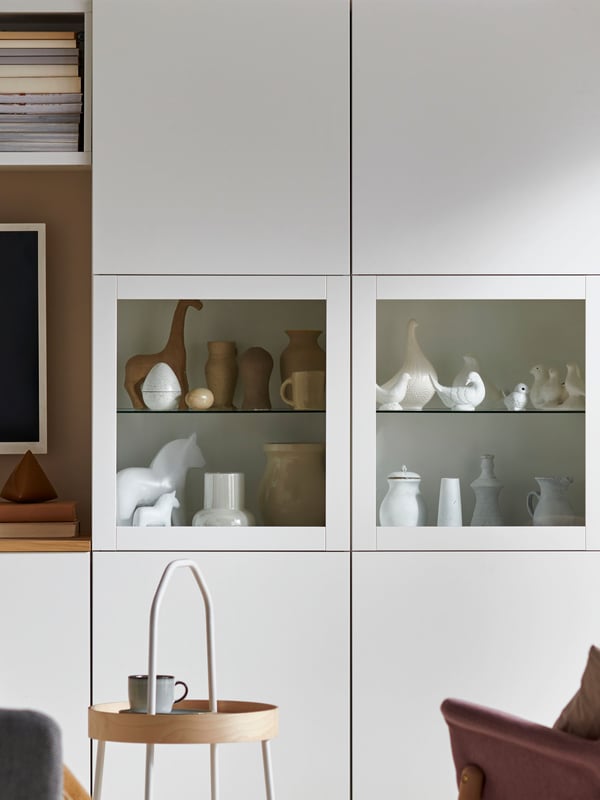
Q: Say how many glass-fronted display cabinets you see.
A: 2